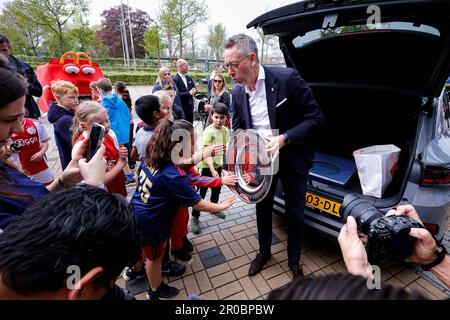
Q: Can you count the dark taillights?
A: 1